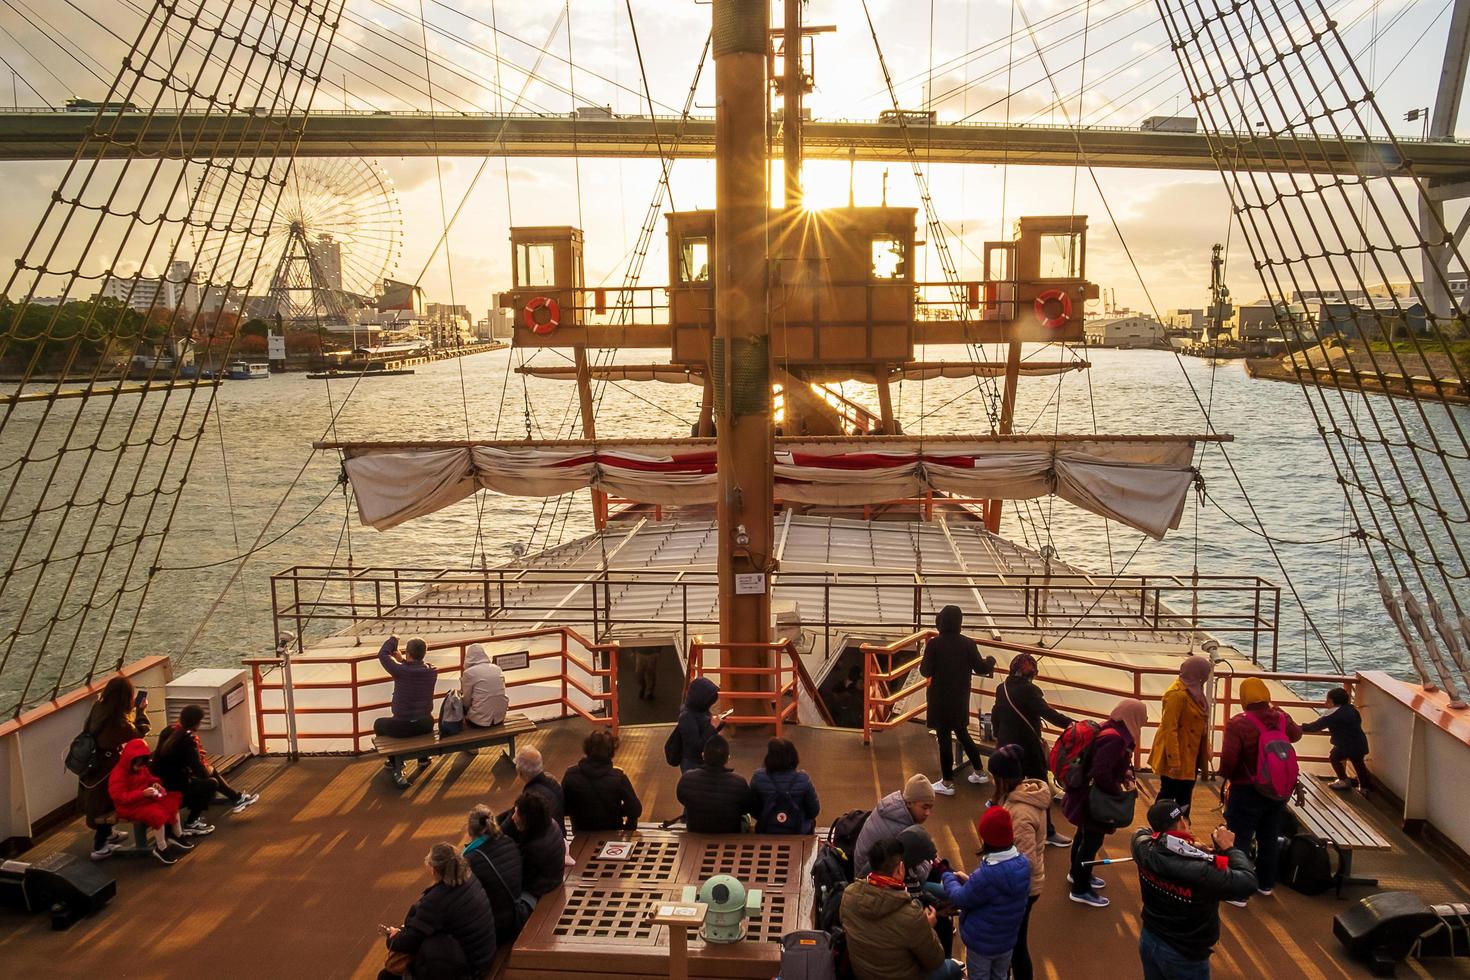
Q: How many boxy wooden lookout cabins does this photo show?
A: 3